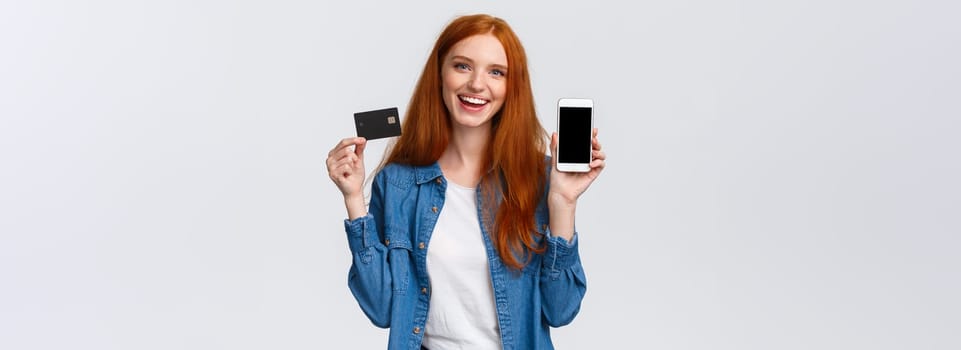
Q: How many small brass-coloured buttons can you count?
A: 6